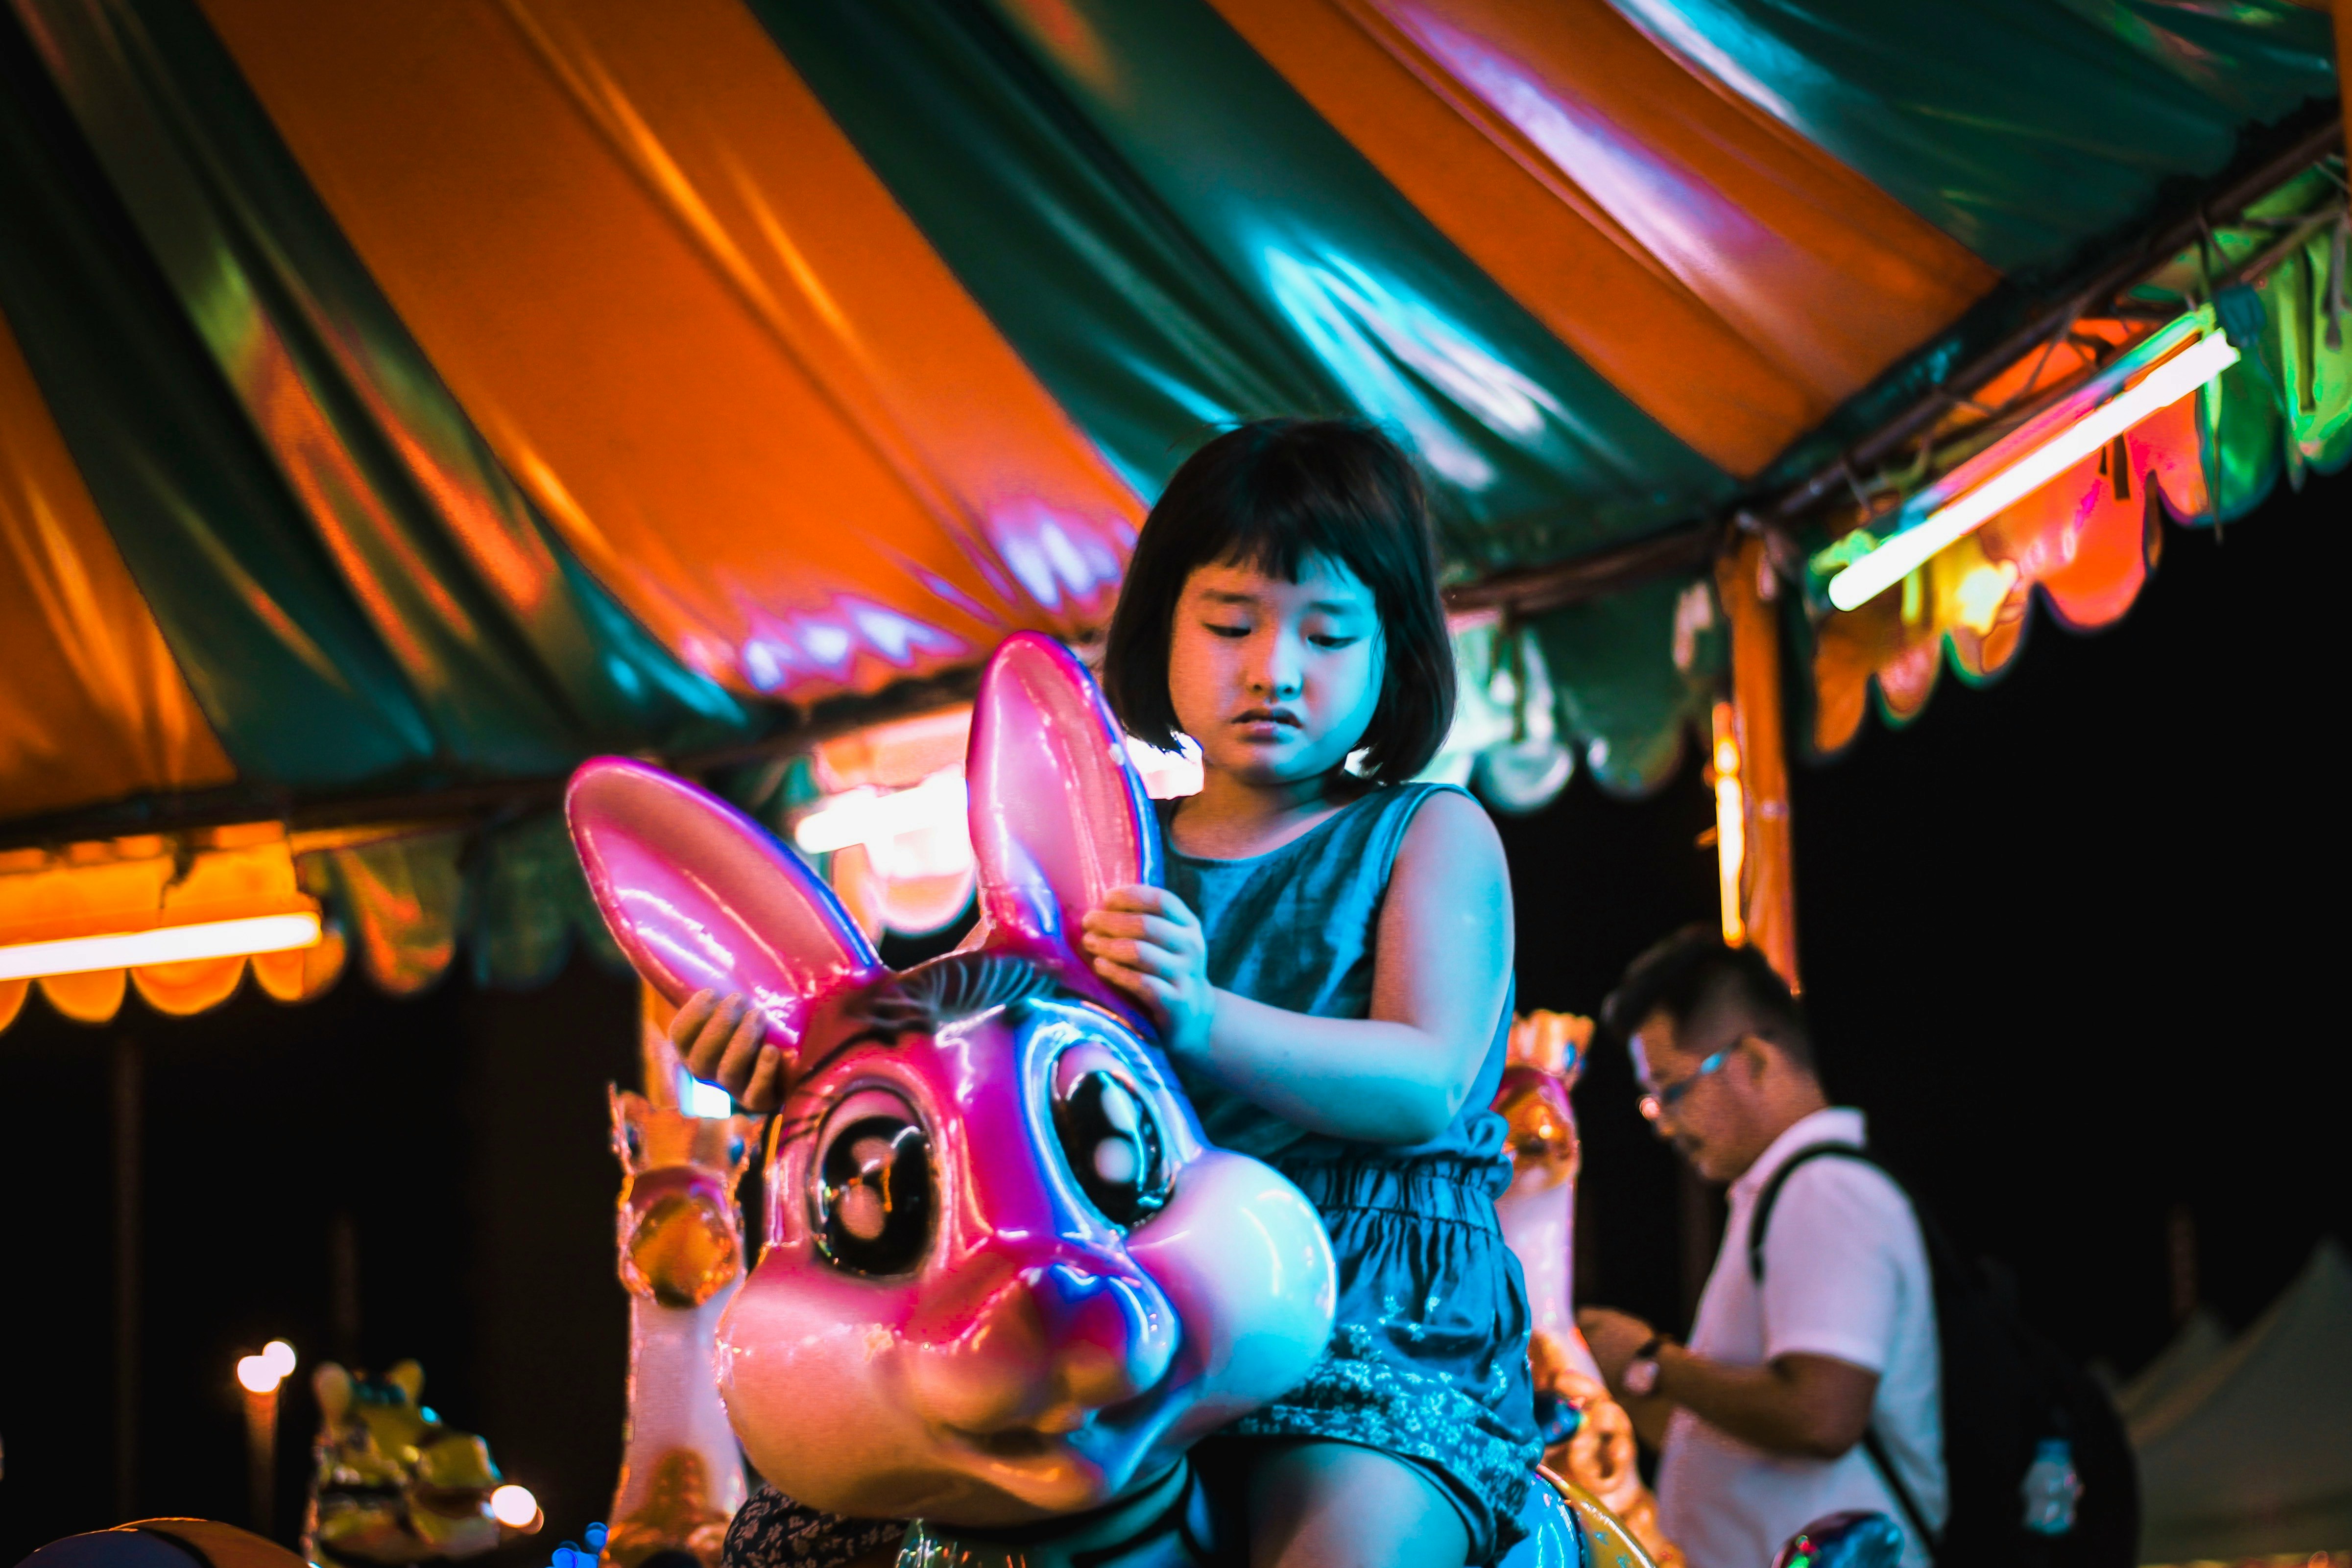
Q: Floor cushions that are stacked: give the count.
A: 0